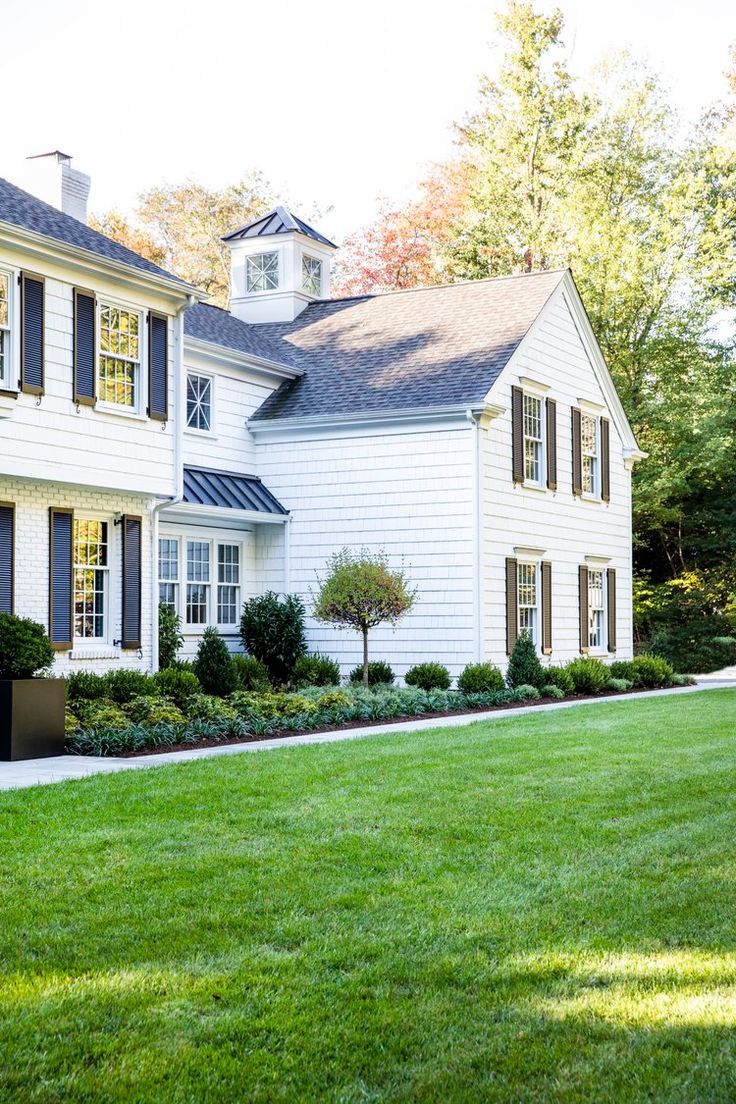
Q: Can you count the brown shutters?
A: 8